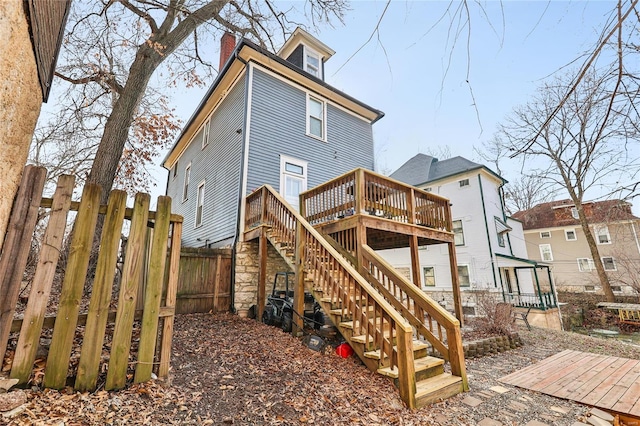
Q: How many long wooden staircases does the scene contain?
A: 1